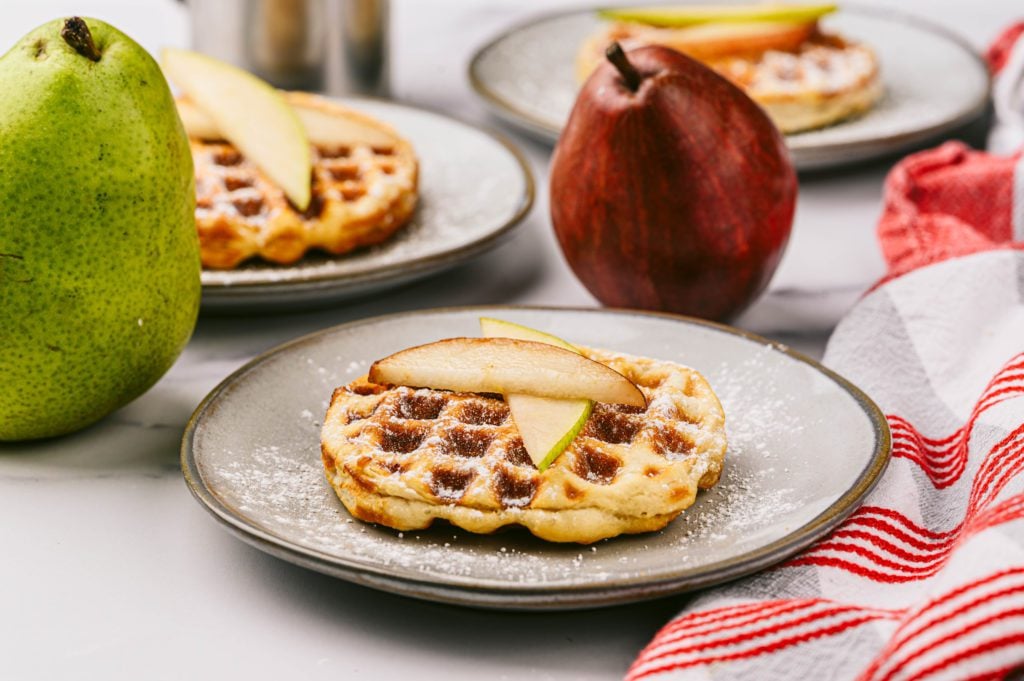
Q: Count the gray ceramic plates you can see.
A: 3